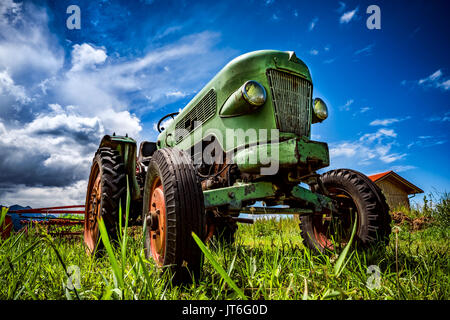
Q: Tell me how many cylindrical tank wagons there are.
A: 0